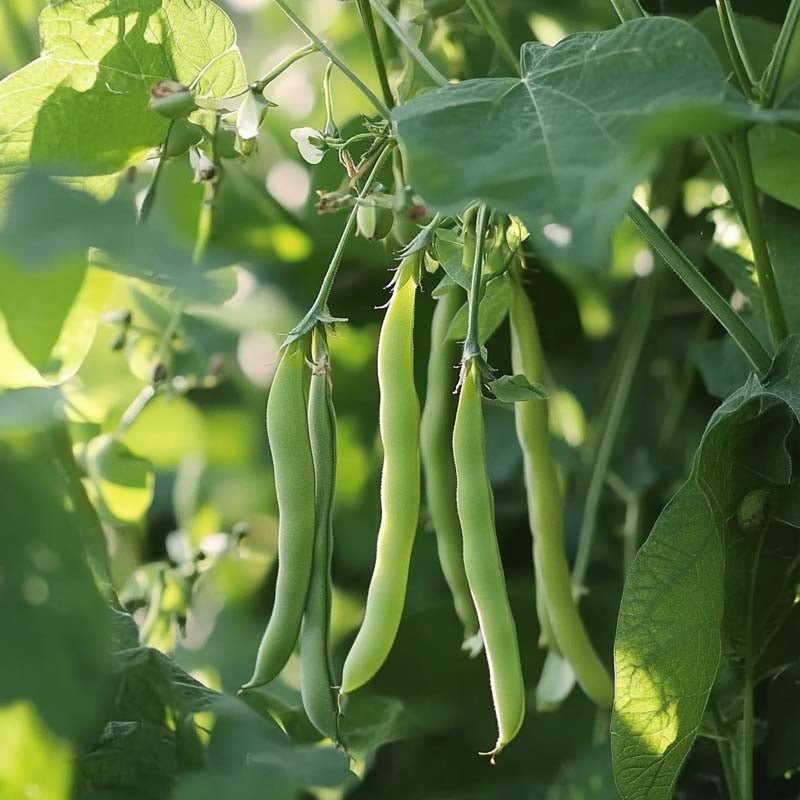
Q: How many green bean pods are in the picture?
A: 6